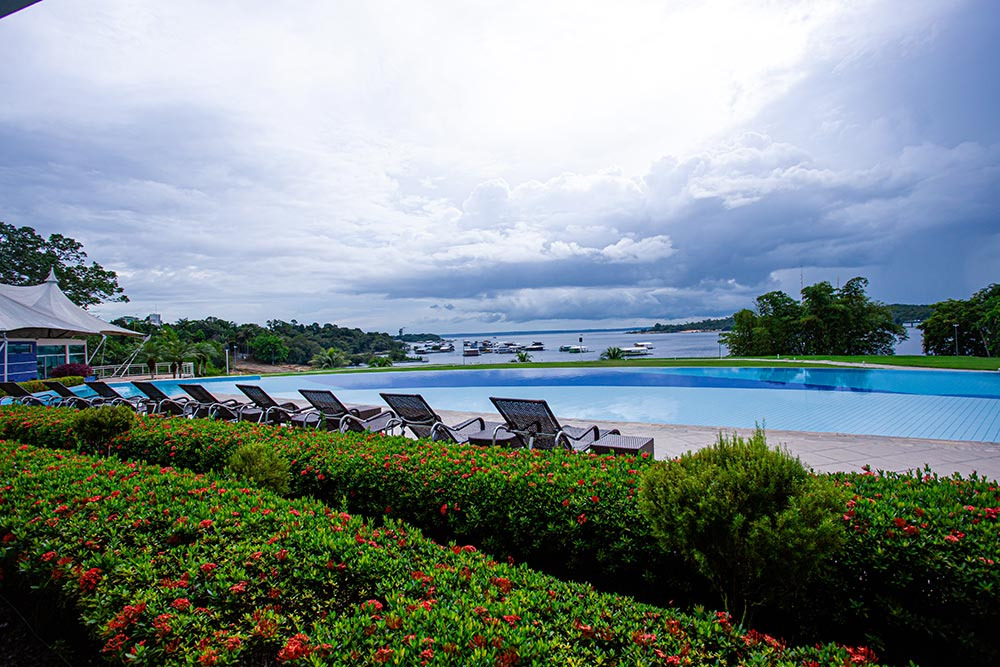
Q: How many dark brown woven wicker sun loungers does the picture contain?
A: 9